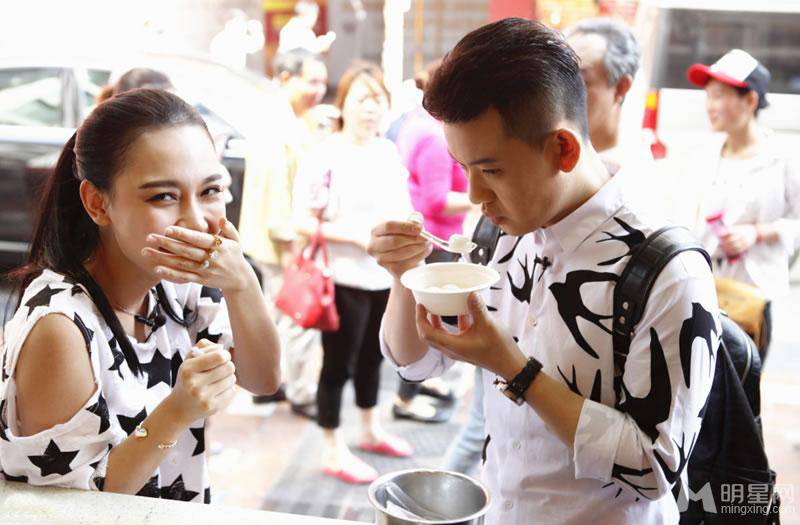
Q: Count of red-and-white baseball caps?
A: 1